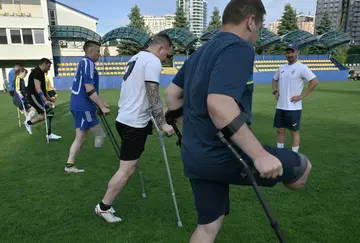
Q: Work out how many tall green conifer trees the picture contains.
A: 5